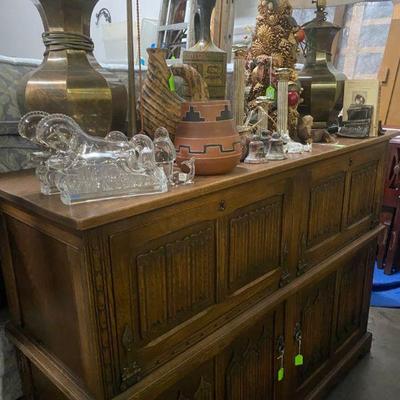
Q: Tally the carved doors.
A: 4